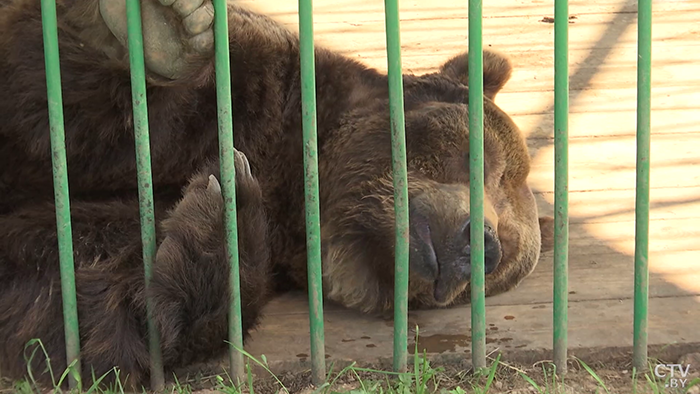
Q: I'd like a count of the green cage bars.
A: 8